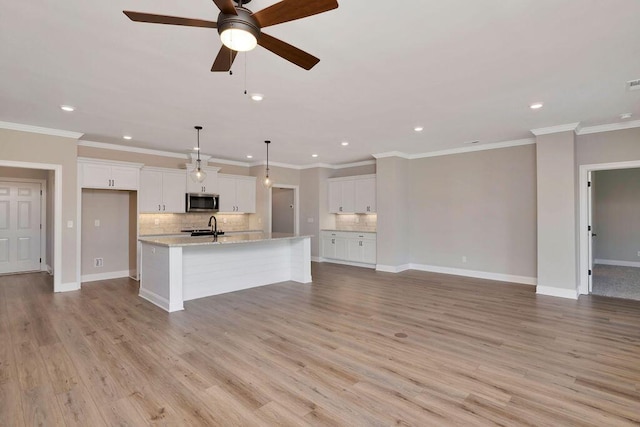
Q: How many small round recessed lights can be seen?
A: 9